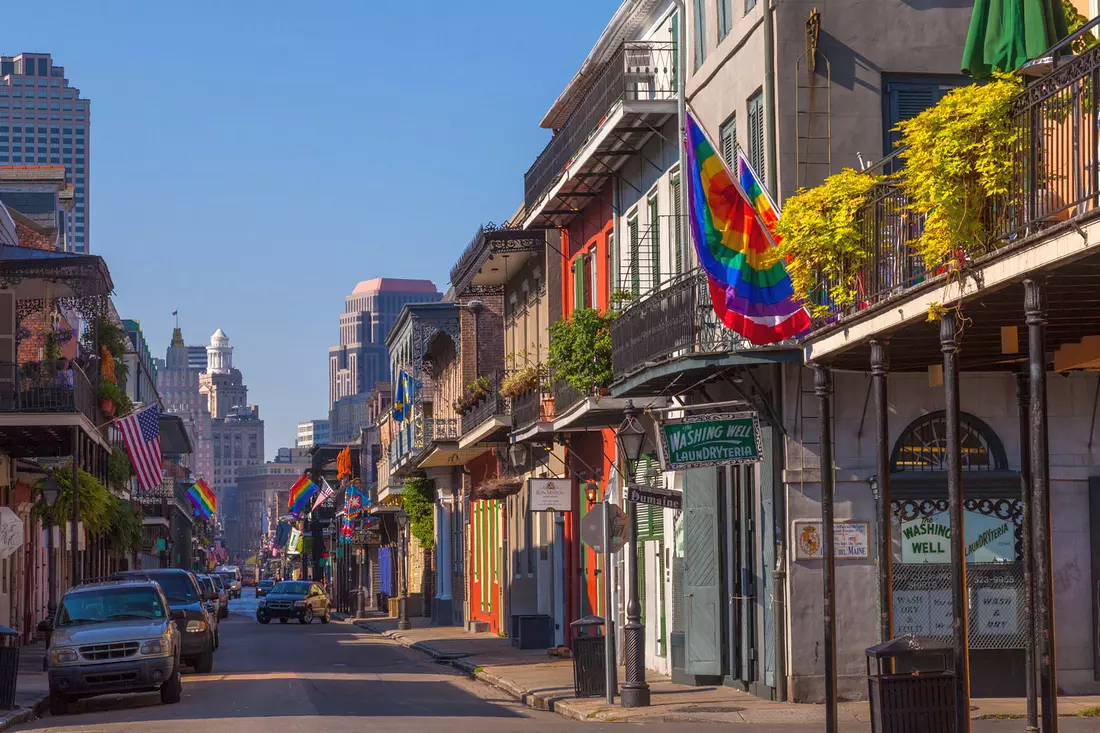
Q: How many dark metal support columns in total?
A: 5